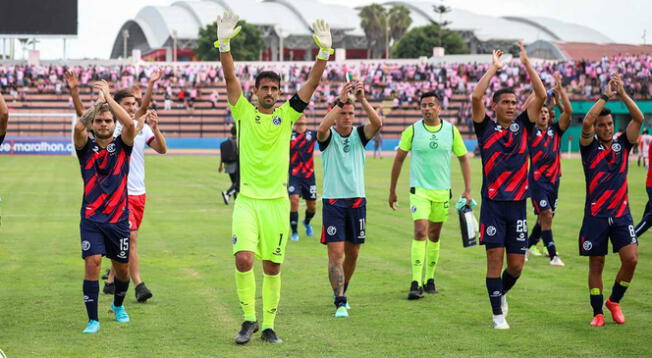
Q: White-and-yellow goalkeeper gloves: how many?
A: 2